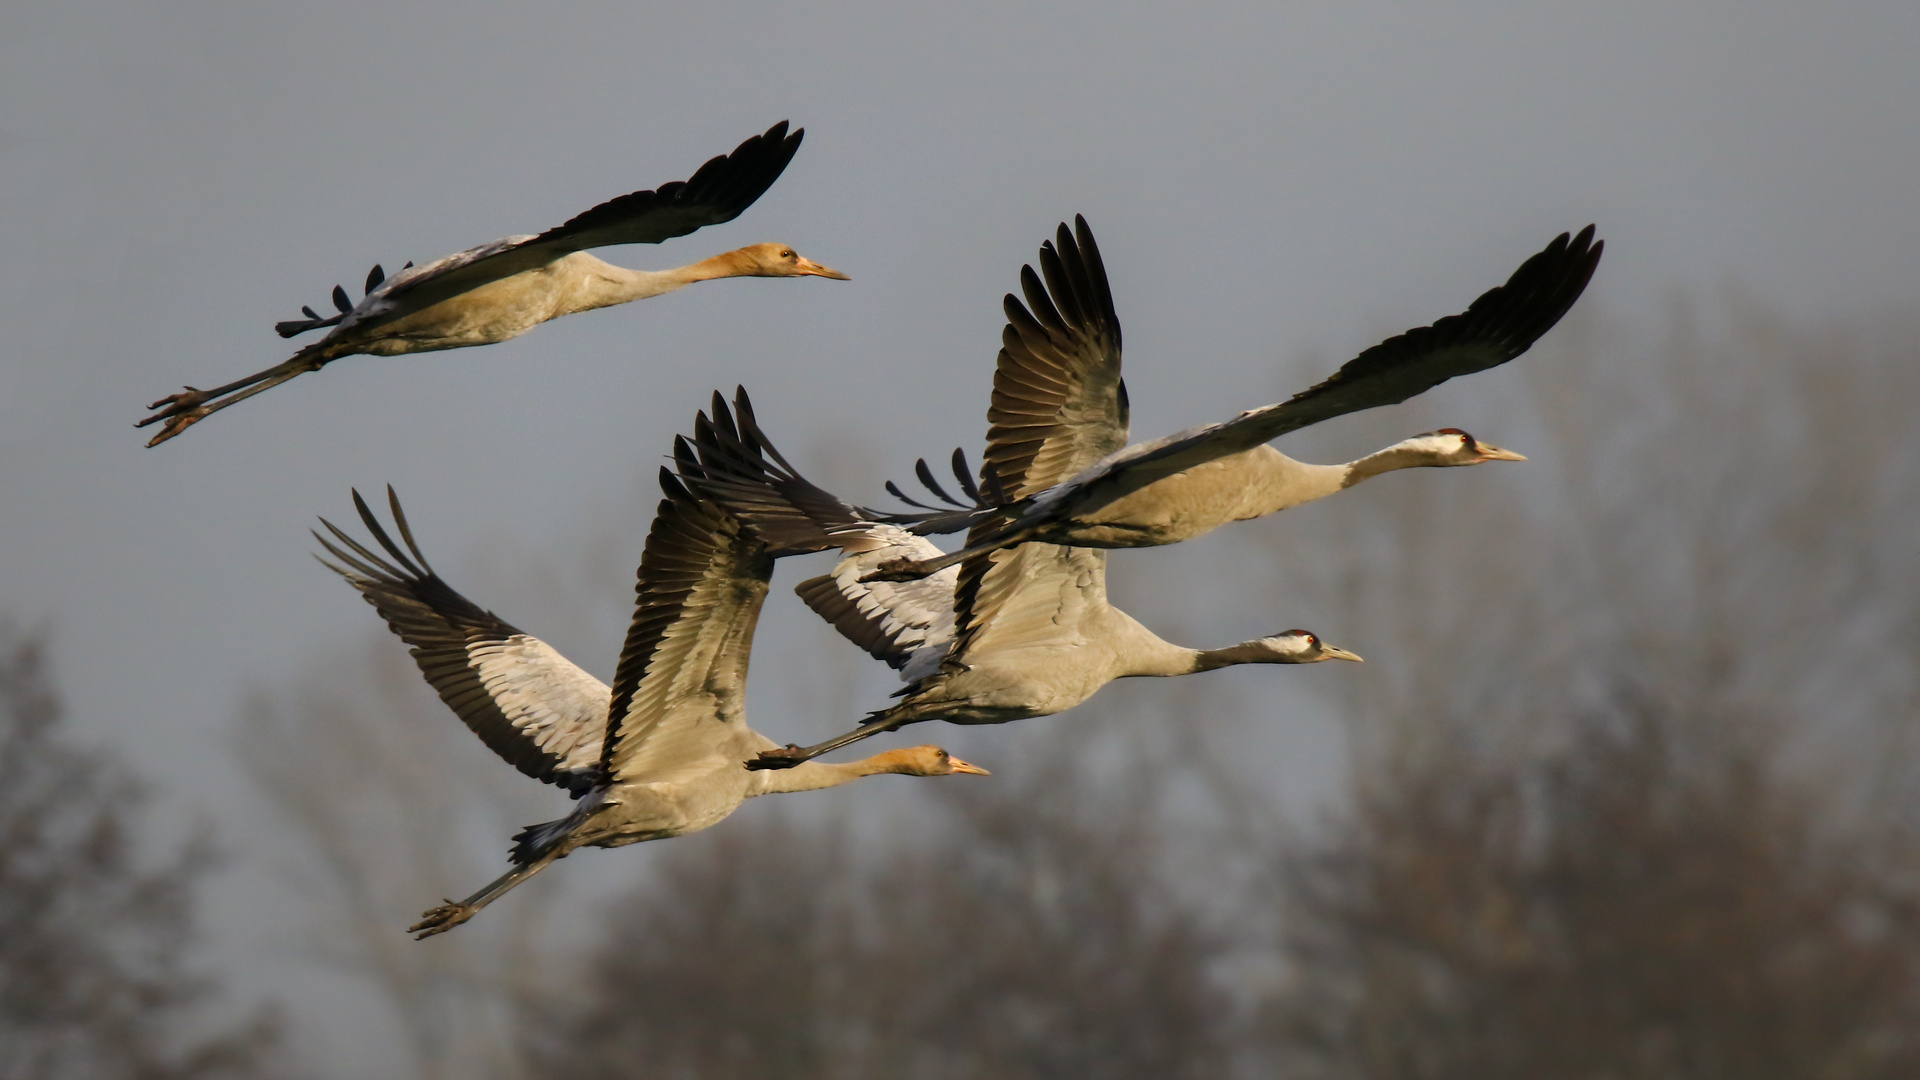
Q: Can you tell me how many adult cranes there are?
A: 2